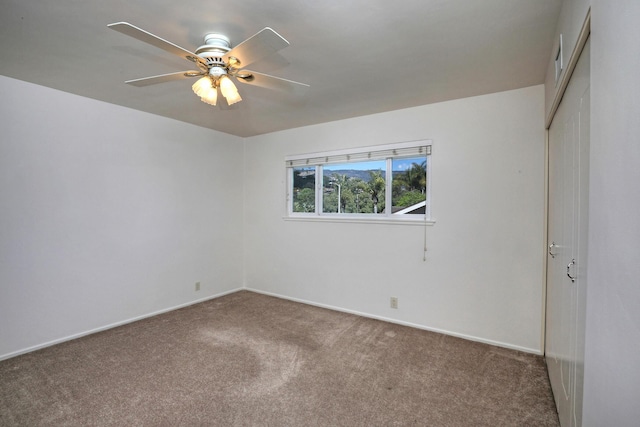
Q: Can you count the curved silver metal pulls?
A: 2